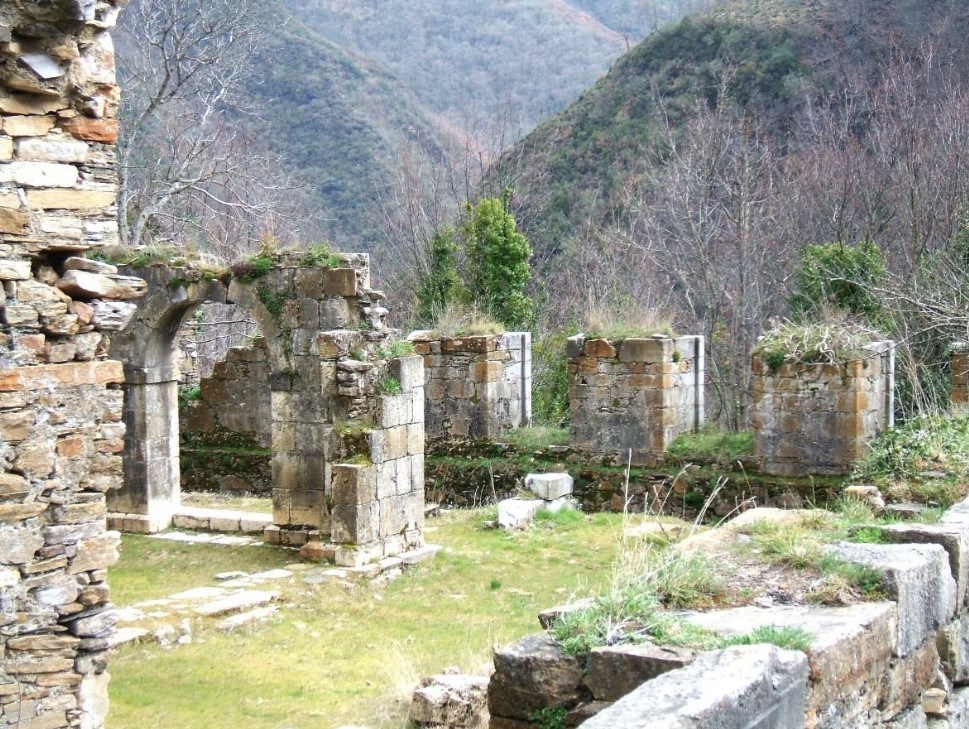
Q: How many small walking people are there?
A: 0